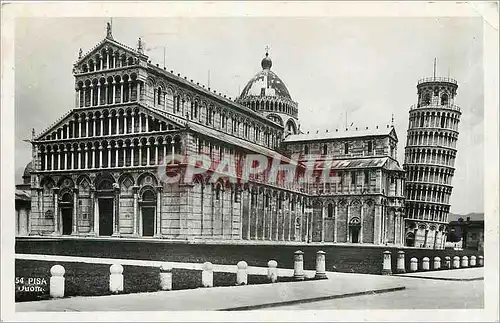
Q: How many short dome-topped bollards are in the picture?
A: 14